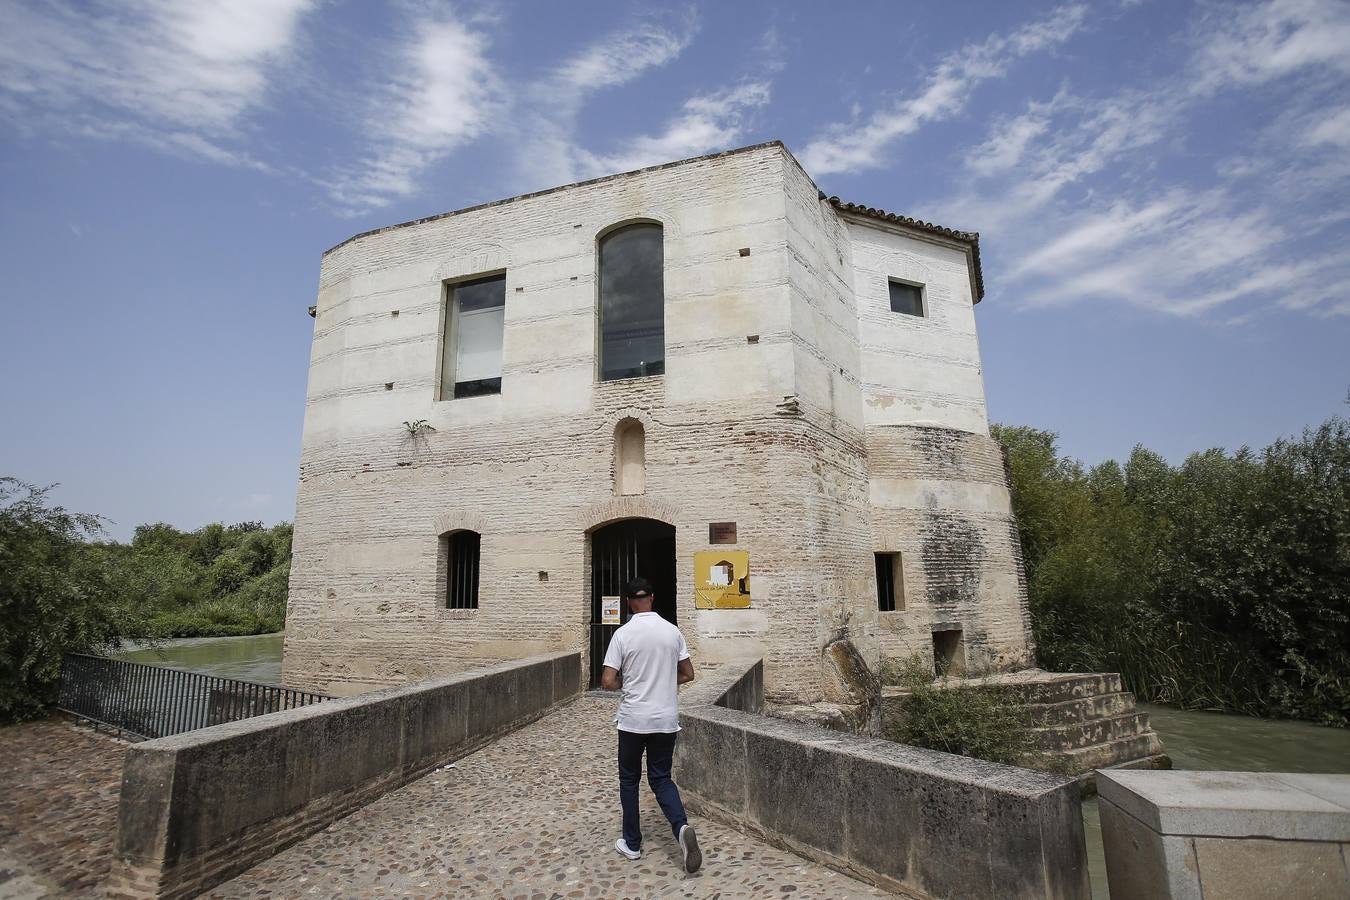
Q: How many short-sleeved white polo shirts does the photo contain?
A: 1